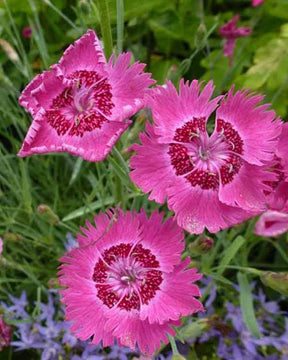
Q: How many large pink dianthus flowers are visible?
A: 3